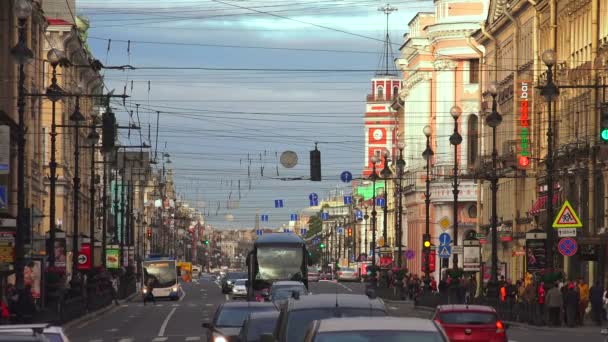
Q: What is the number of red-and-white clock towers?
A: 1